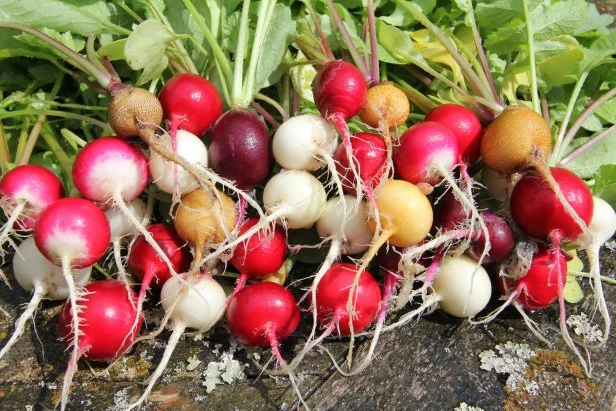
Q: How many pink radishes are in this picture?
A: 4